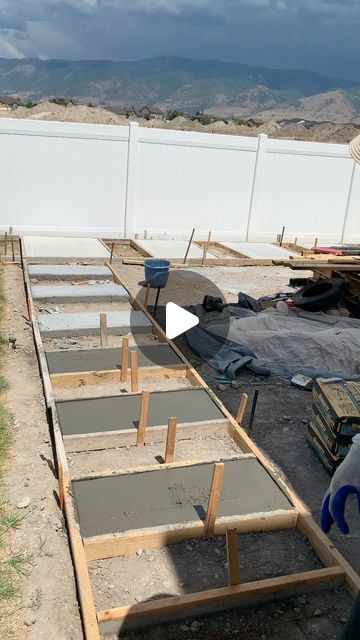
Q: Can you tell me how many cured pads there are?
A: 6